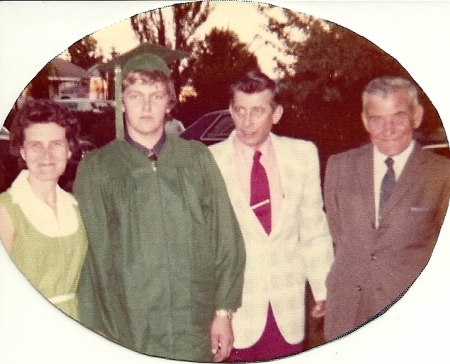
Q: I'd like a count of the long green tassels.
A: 1